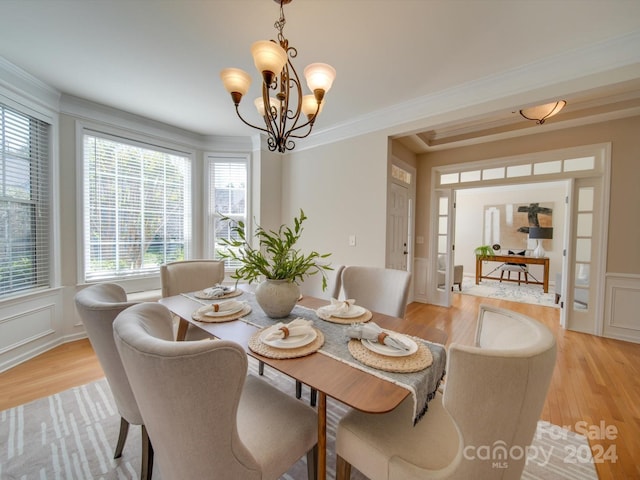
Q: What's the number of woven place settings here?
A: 5